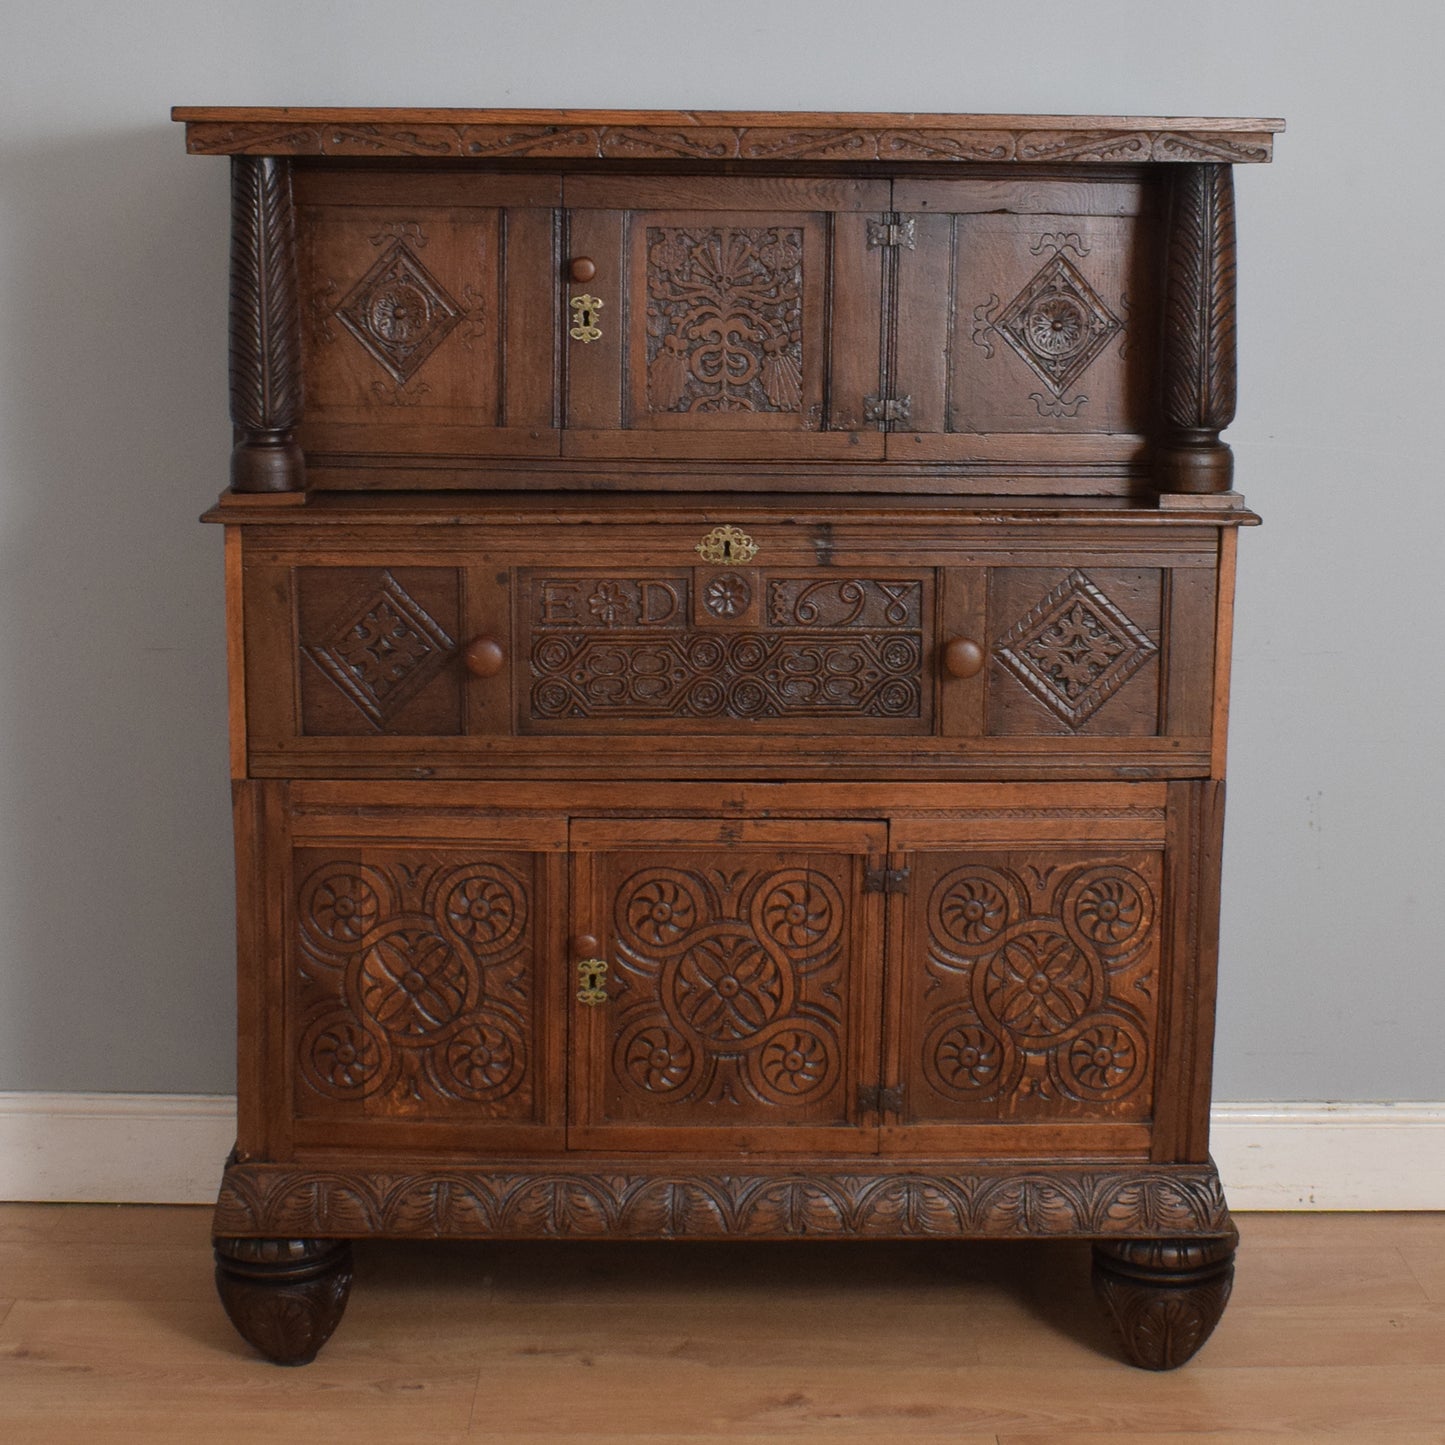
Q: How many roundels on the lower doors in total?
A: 15